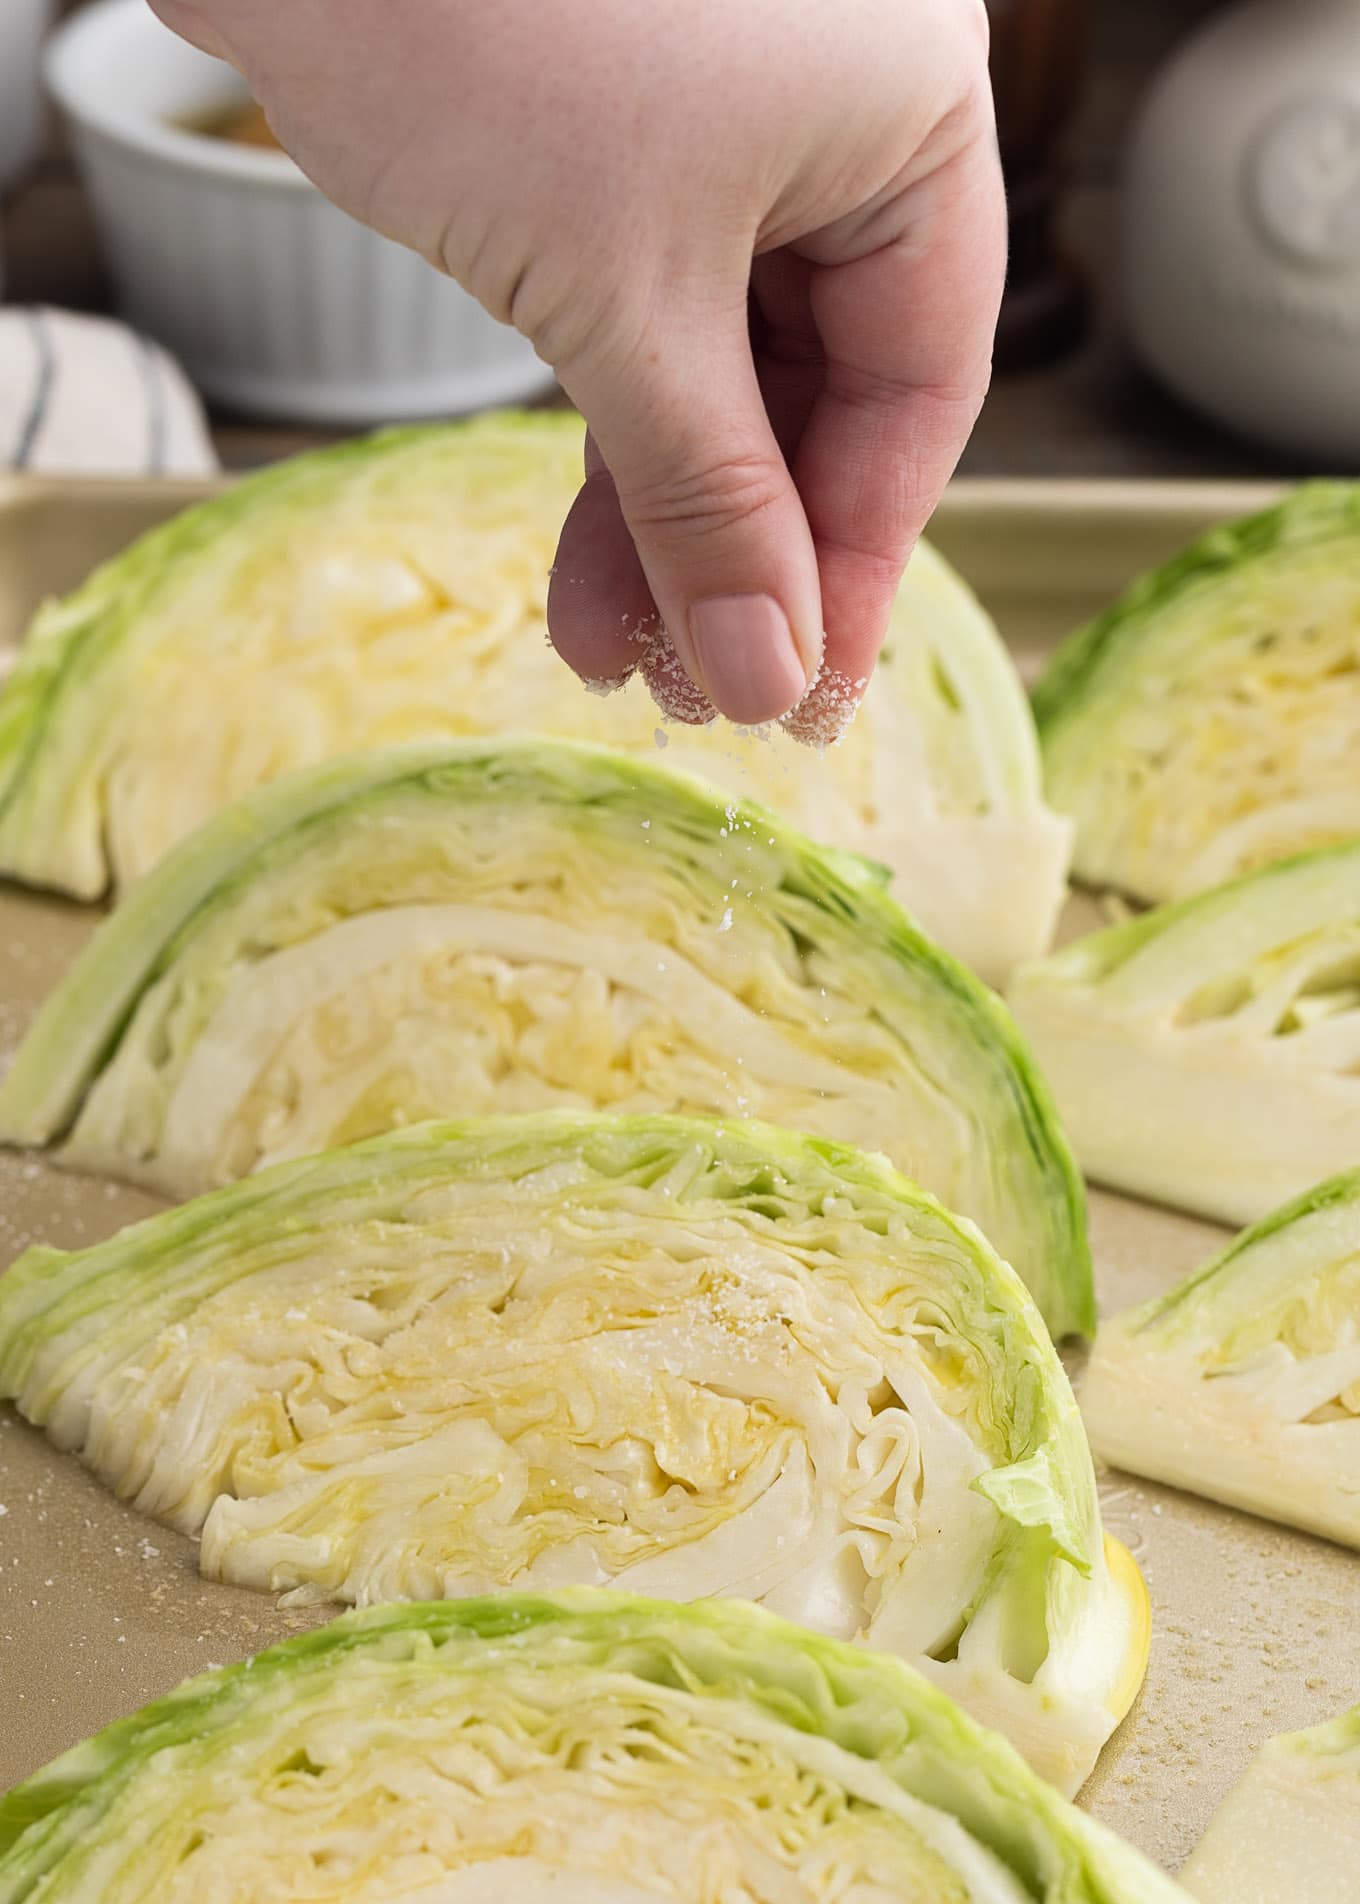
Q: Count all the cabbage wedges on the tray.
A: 8